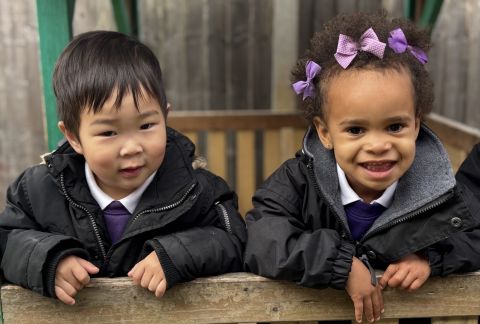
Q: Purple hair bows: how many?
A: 3